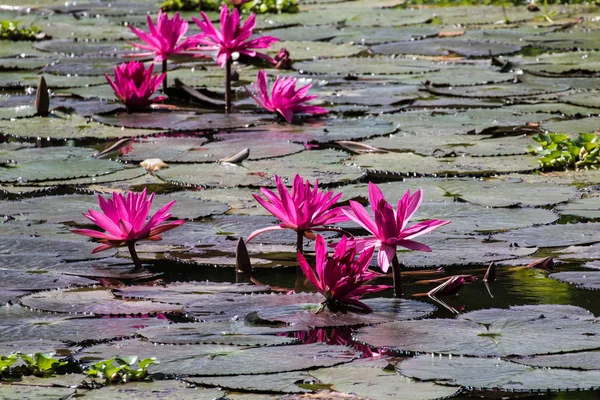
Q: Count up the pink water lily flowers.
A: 8